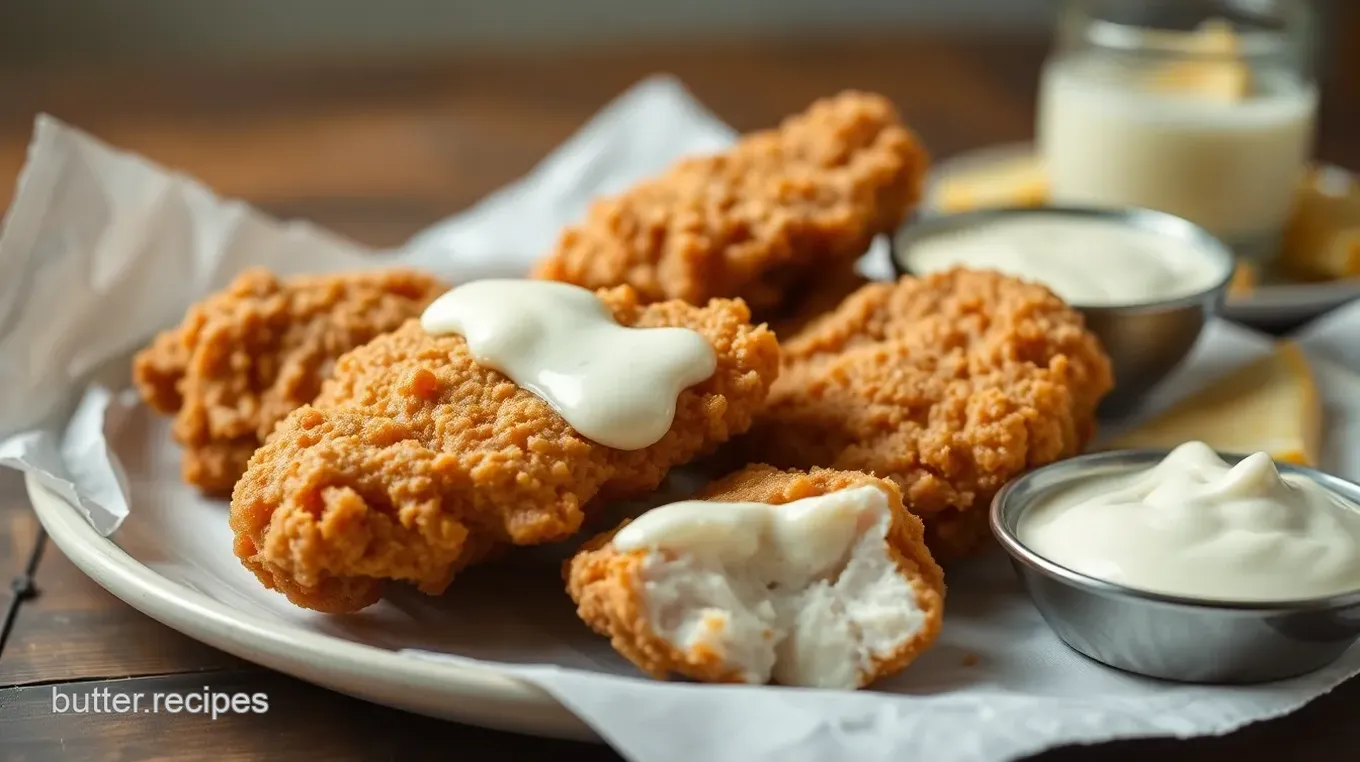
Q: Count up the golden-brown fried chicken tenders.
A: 5